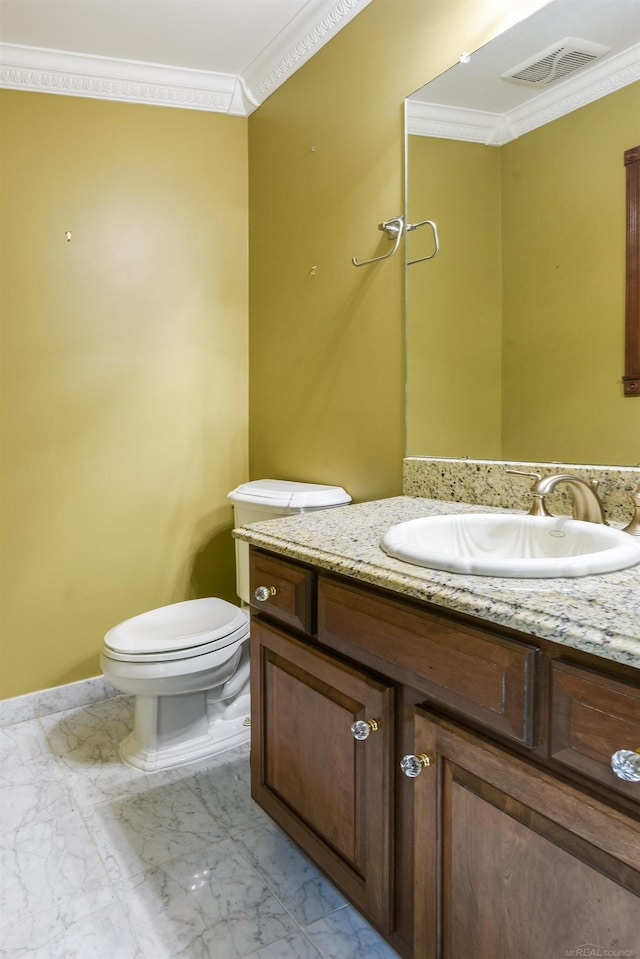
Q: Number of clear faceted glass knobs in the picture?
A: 4